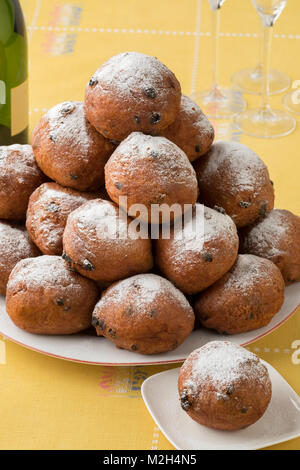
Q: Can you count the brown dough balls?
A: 15